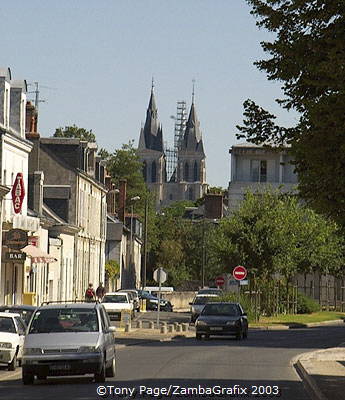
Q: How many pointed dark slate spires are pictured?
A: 2